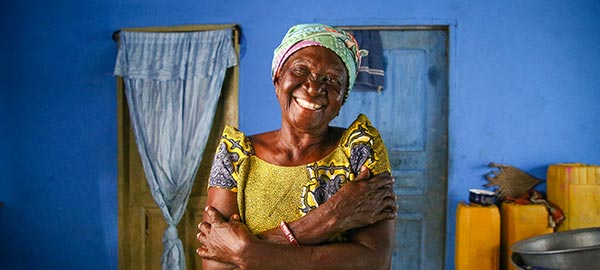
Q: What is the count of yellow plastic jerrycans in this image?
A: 3